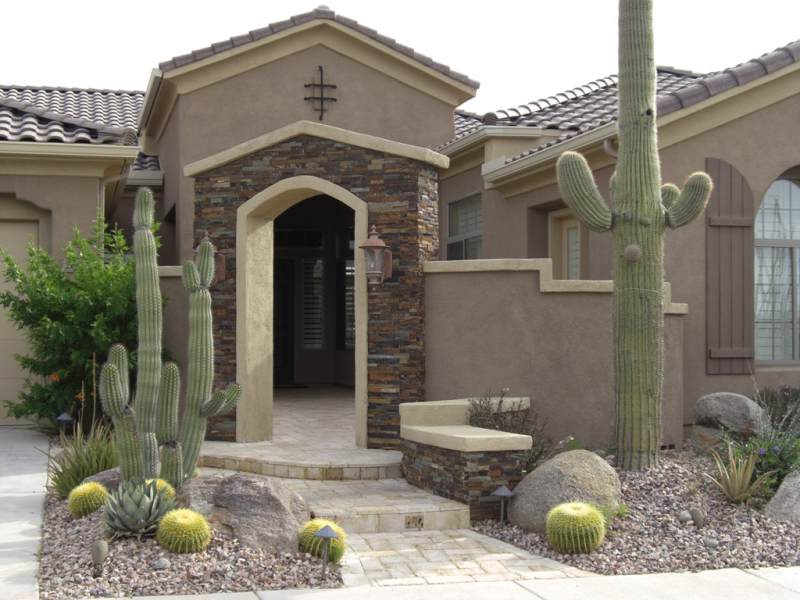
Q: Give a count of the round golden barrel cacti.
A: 5